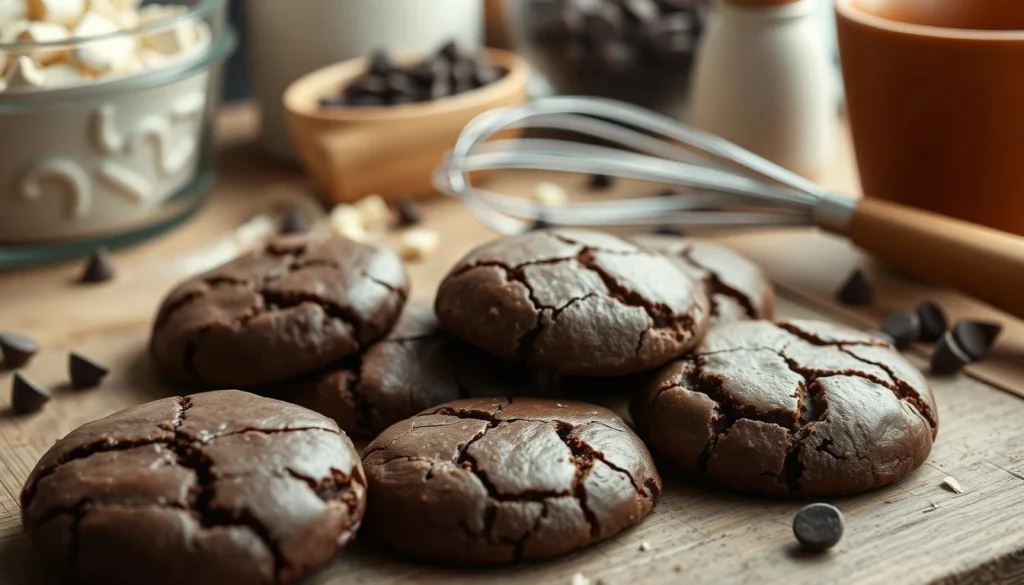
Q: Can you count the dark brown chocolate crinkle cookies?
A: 7